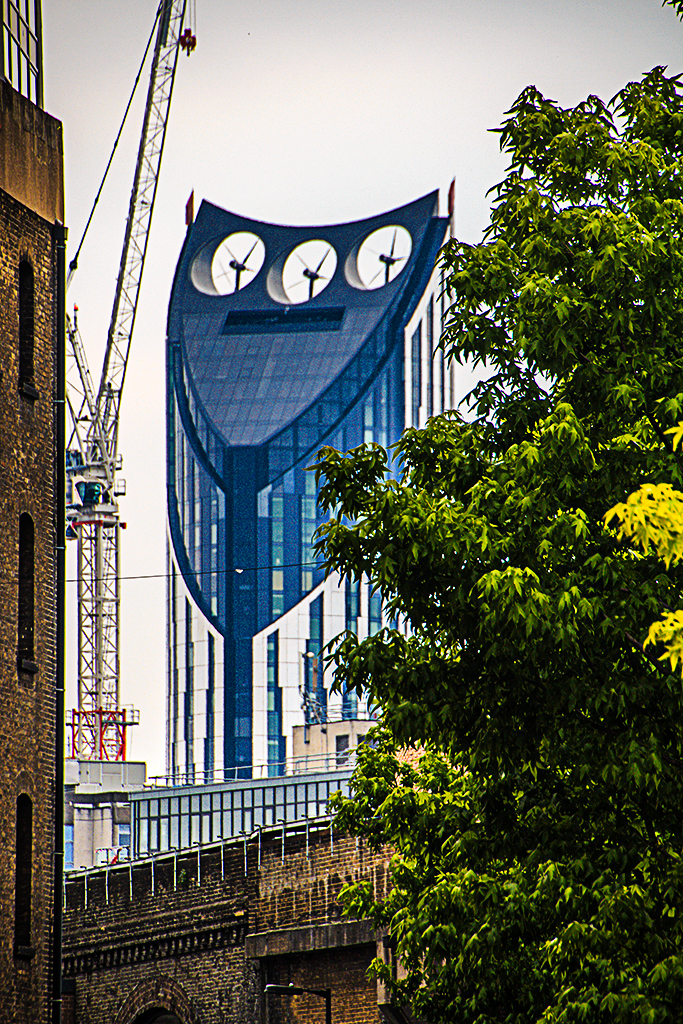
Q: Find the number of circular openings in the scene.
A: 3